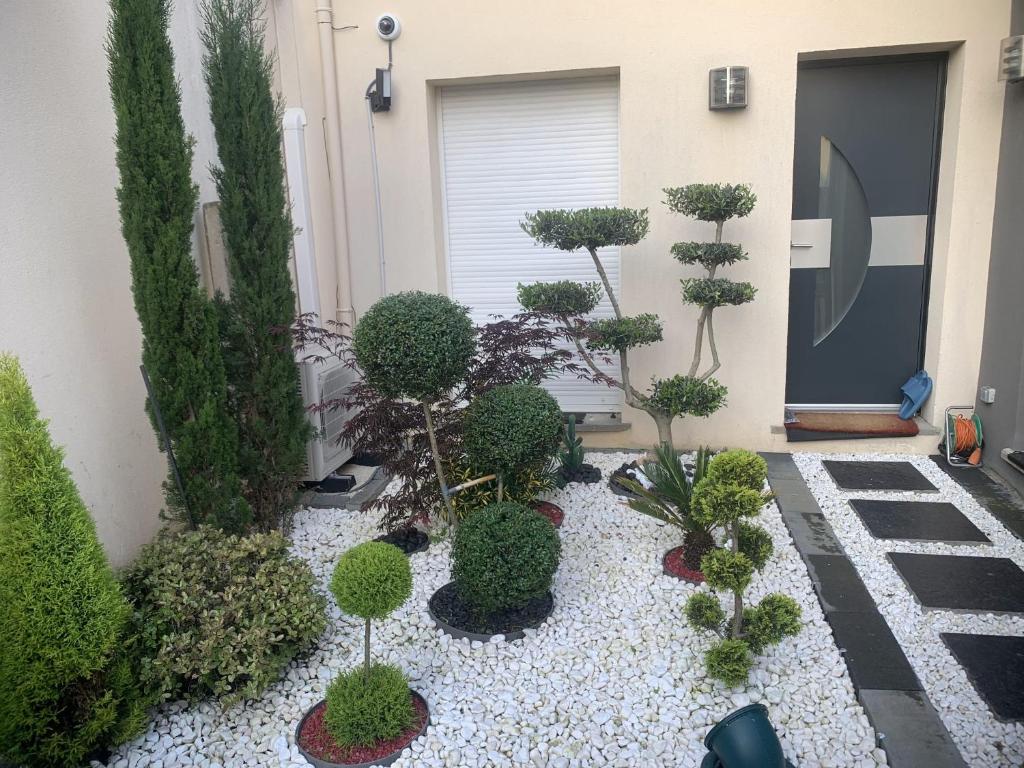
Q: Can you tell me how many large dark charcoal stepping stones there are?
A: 4